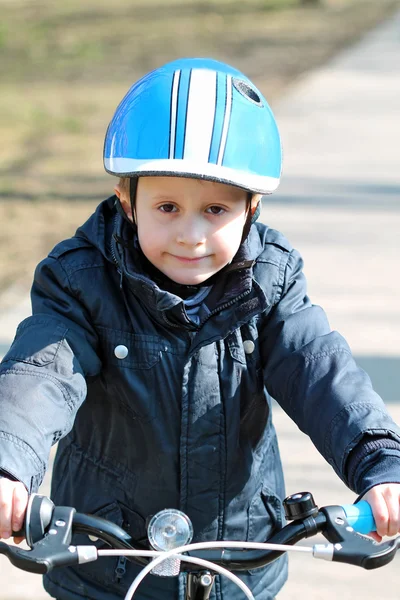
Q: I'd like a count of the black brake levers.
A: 2